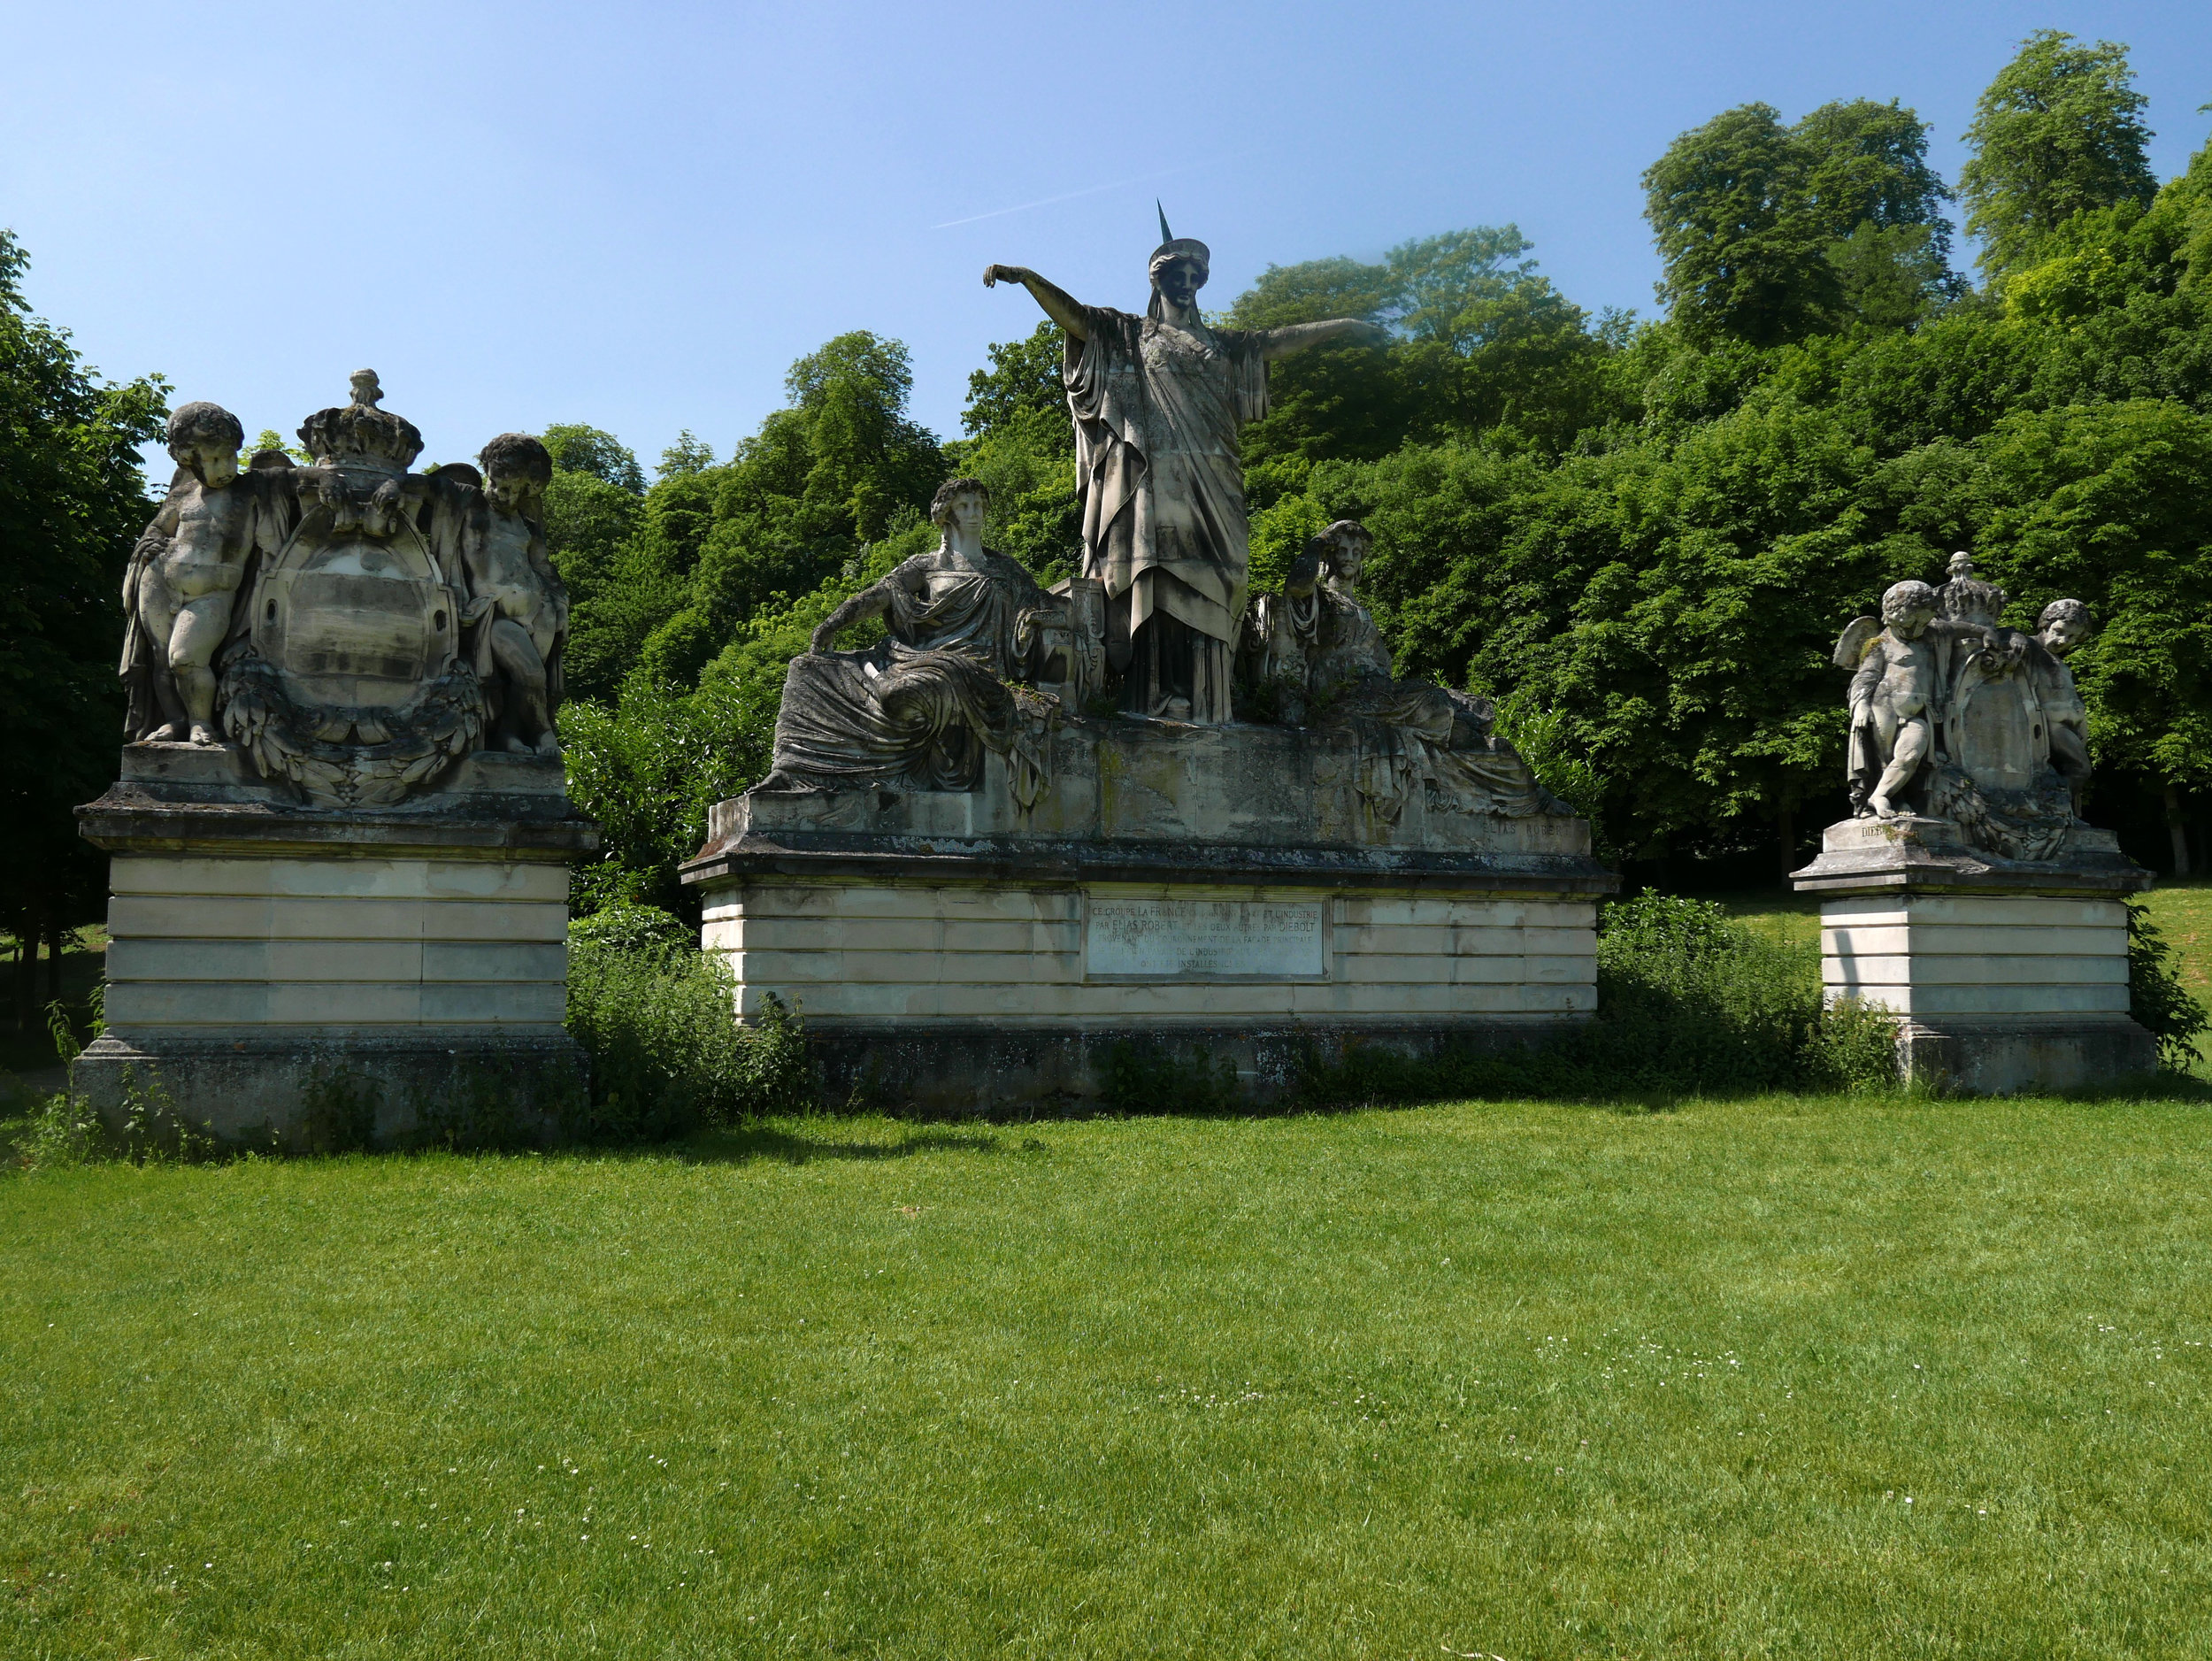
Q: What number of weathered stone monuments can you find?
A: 3